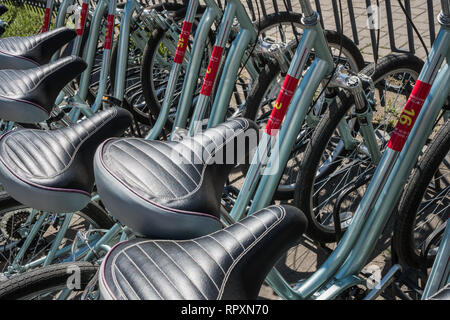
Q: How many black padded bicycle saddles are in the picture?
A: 5